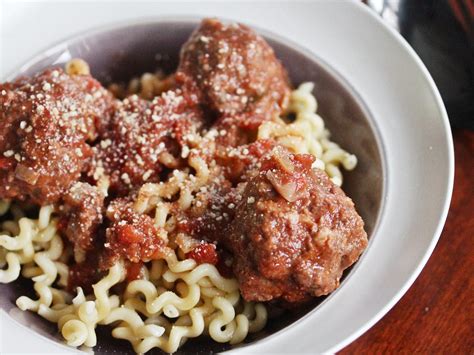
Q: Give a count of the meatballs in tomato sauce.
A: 3